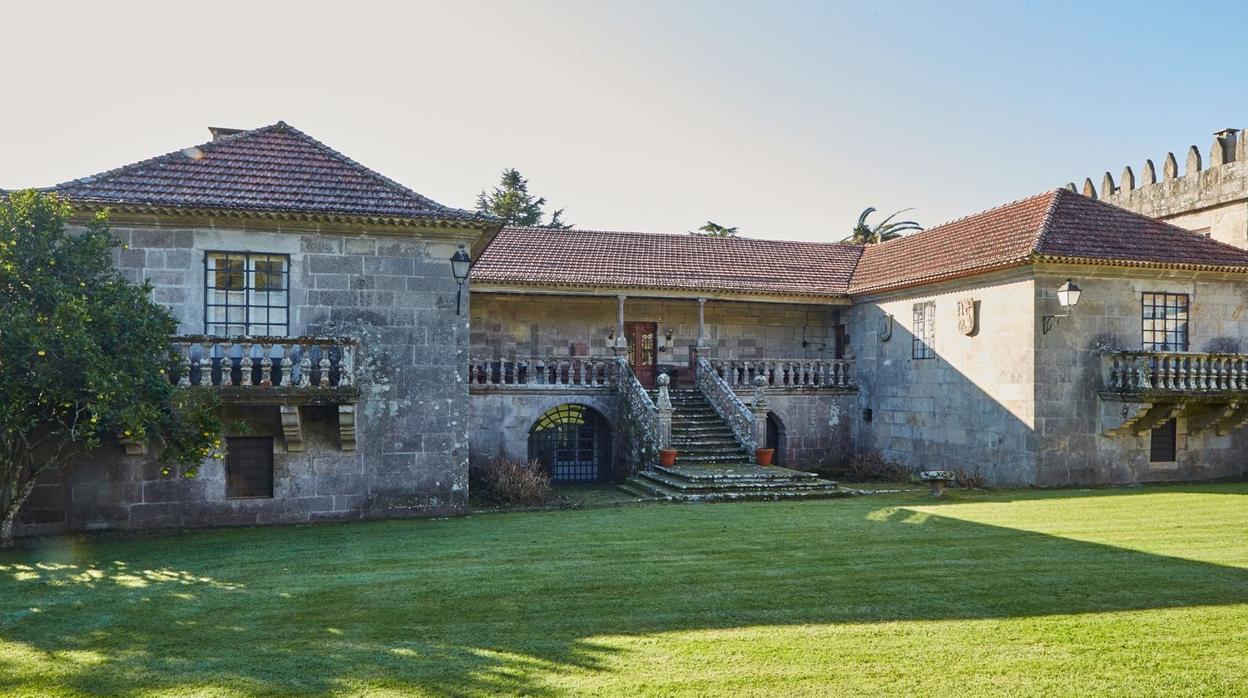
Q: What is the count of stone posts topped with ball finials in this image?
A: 2